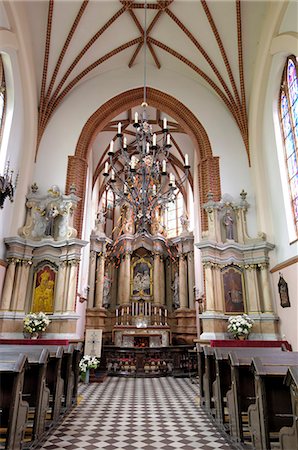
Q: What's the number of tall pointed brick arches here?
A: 1